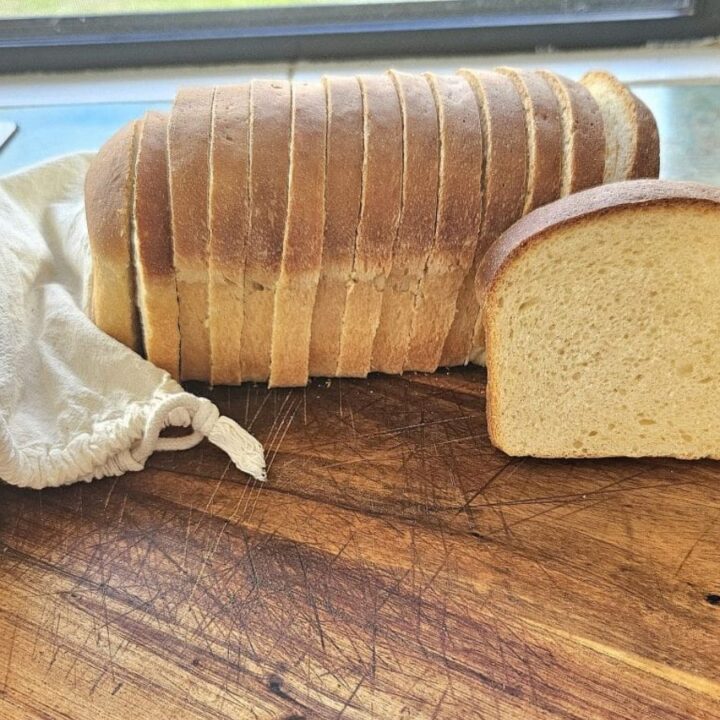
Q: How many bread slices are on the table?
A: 15